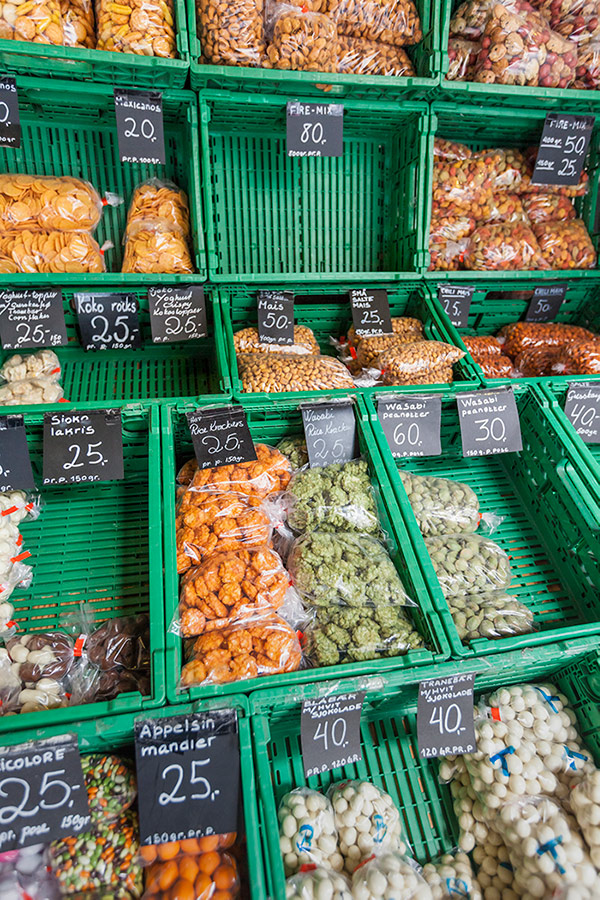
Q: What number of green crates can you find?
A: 15